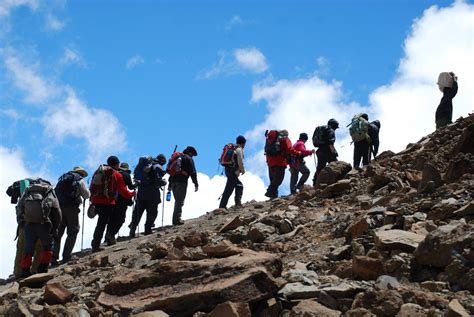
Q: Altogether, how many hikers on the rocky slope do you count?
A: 14